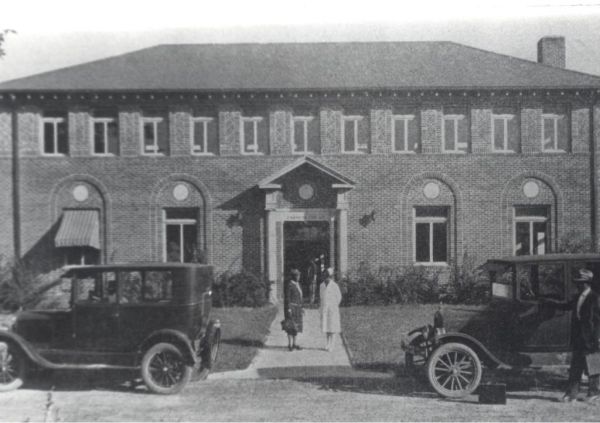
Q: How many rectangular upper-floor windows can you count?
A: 11